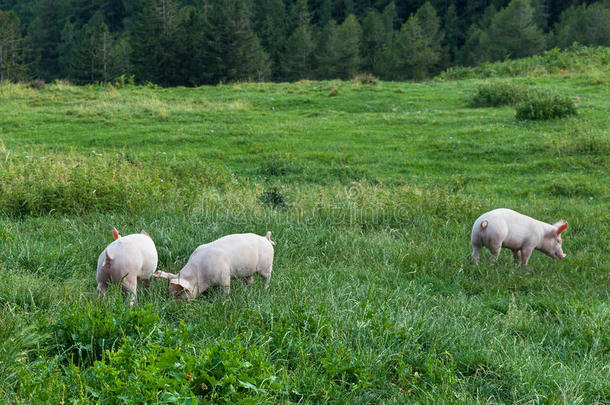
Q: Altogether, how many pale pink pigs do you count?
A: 3